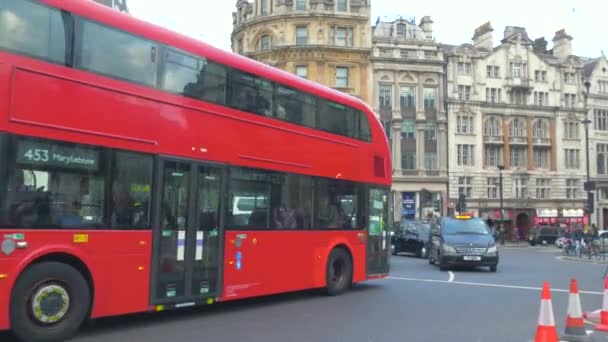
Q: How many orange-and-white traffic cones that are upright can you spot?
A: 3